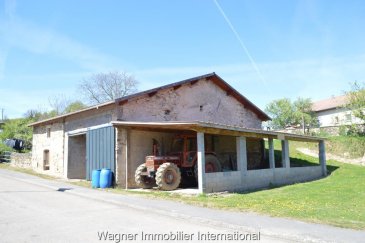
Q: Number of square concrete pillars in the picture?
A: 5